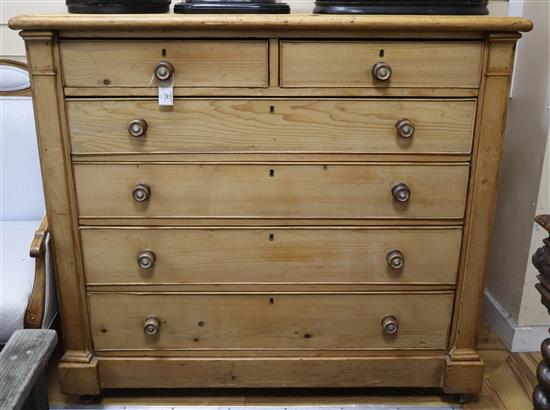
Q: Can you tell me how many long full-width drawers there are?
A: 4